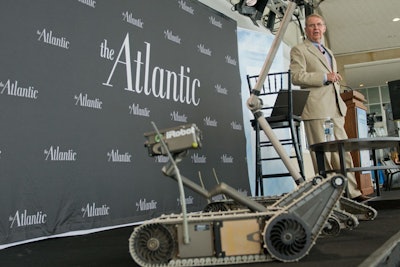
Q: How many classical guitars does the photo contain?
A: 0